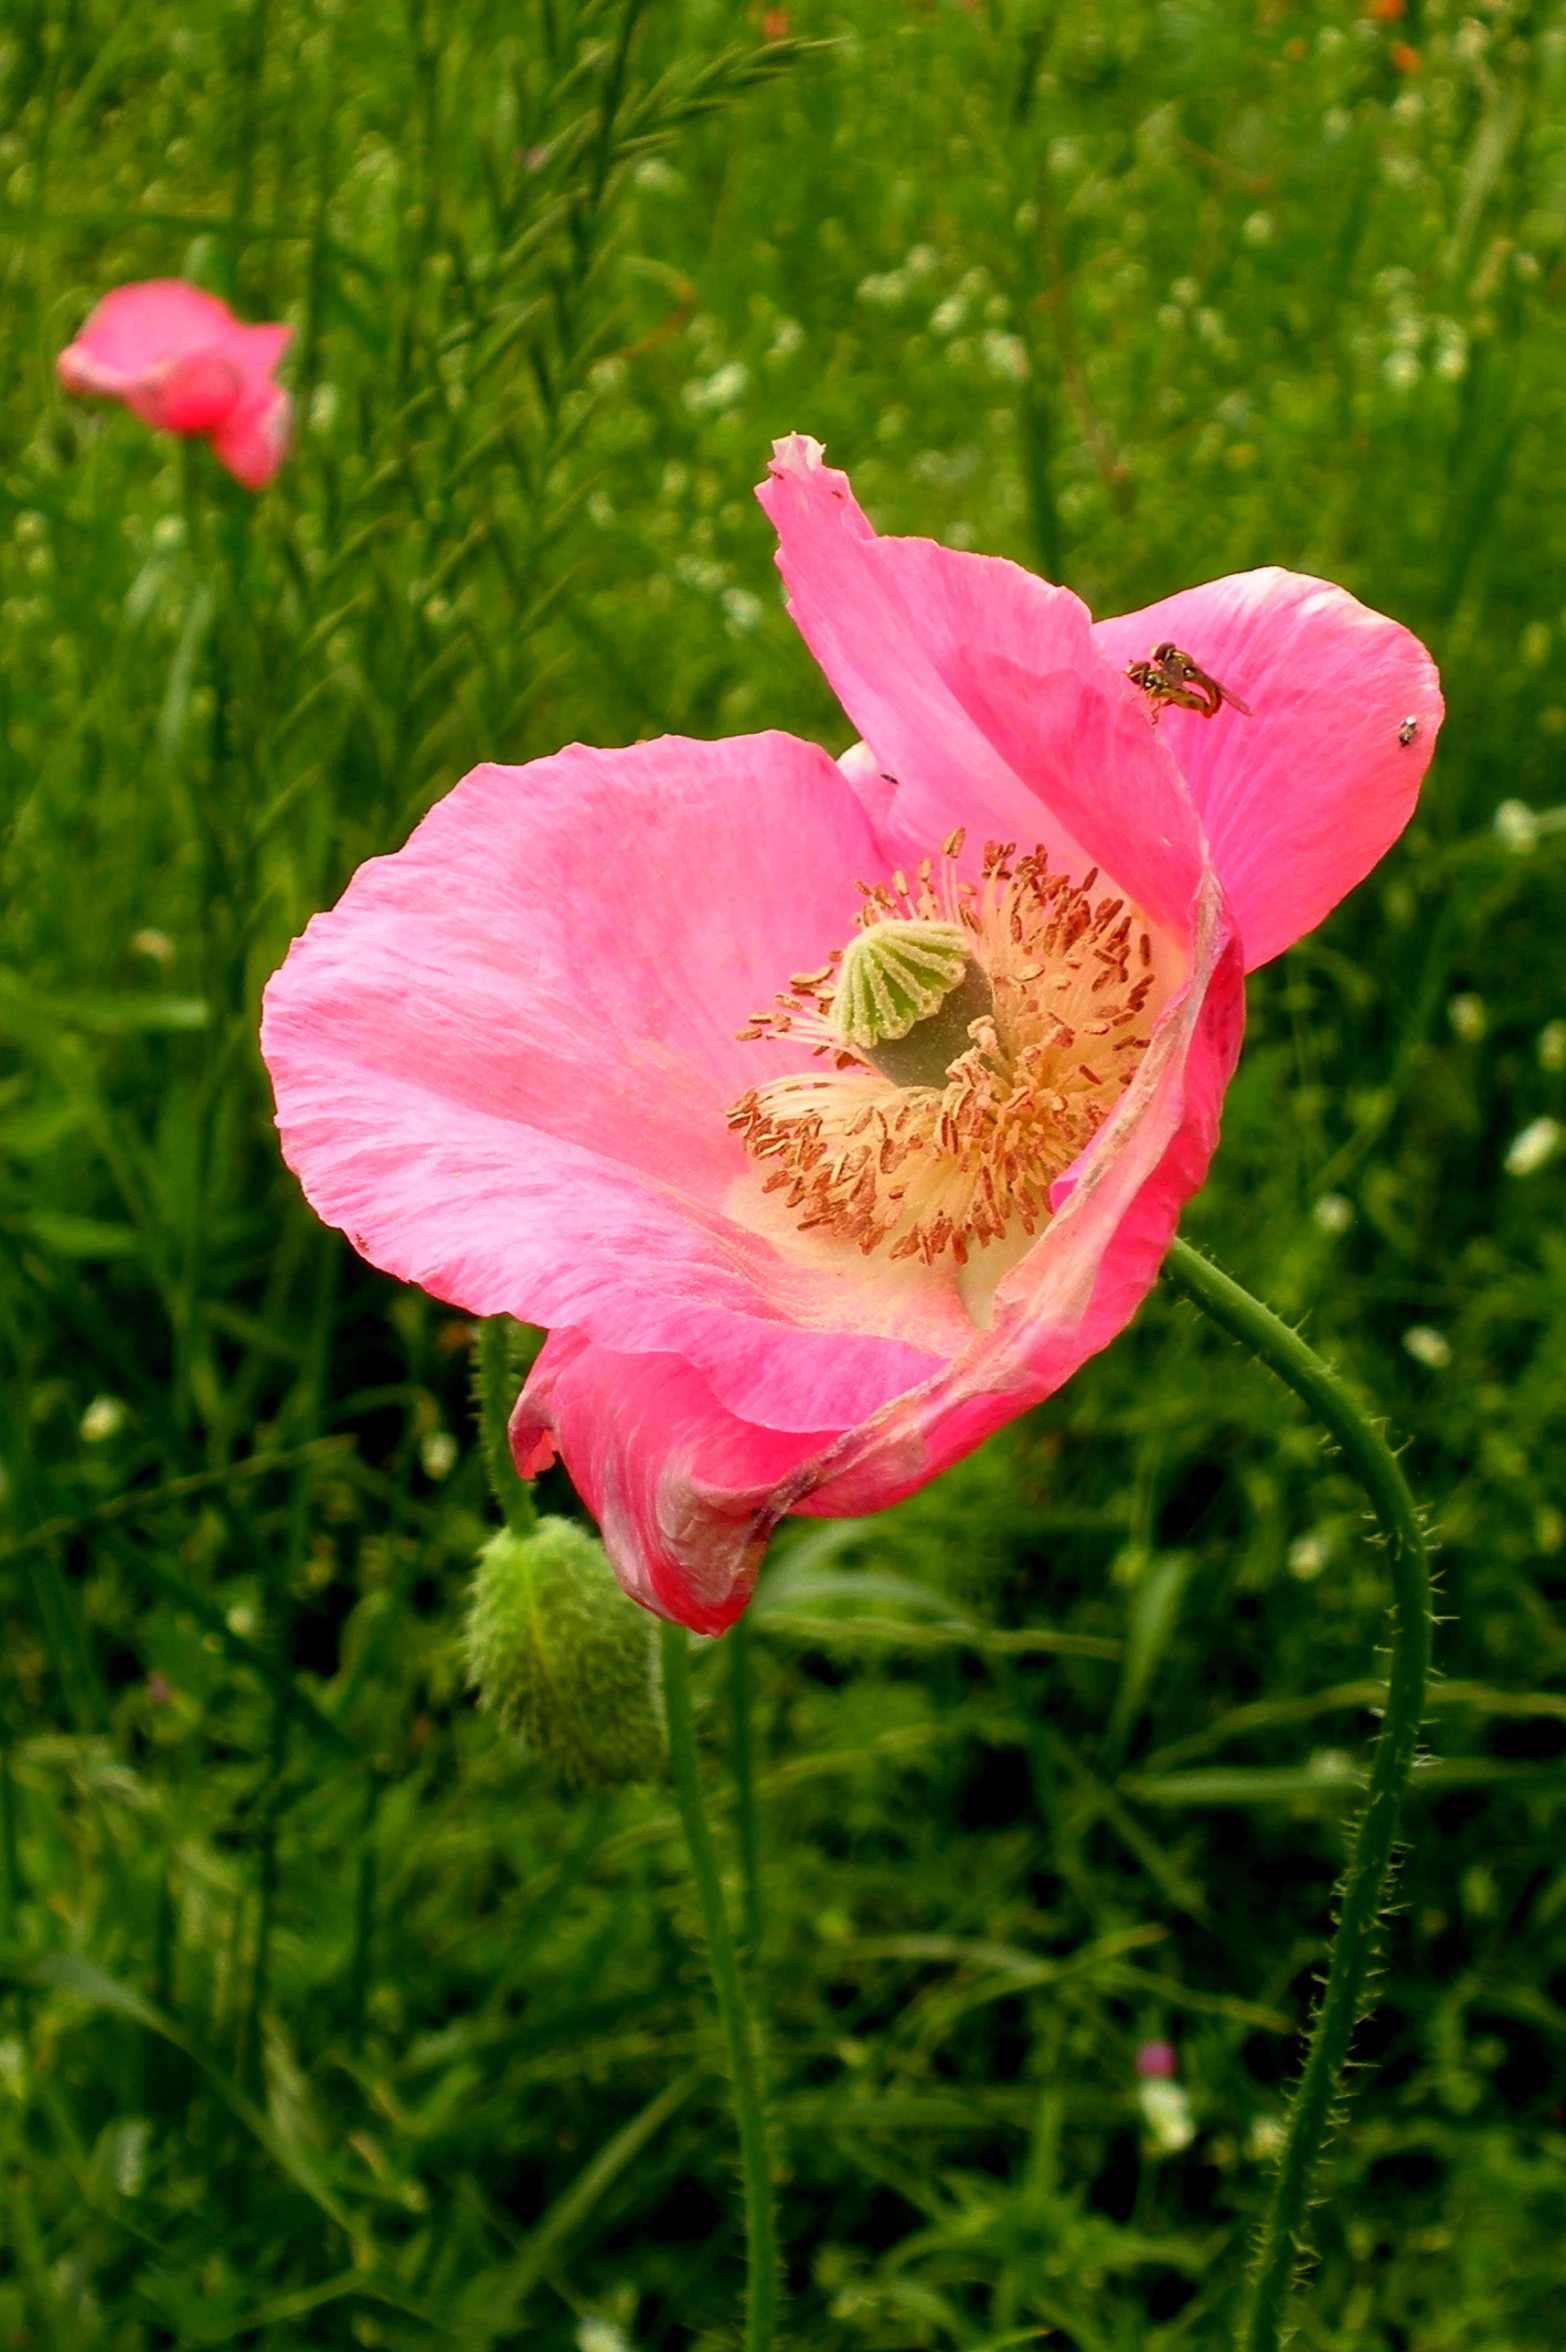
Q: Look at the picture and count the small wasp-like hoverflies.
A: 2